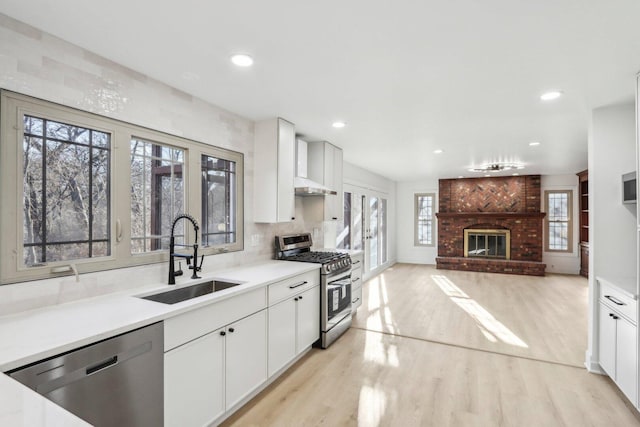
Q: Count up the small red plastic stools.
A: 0